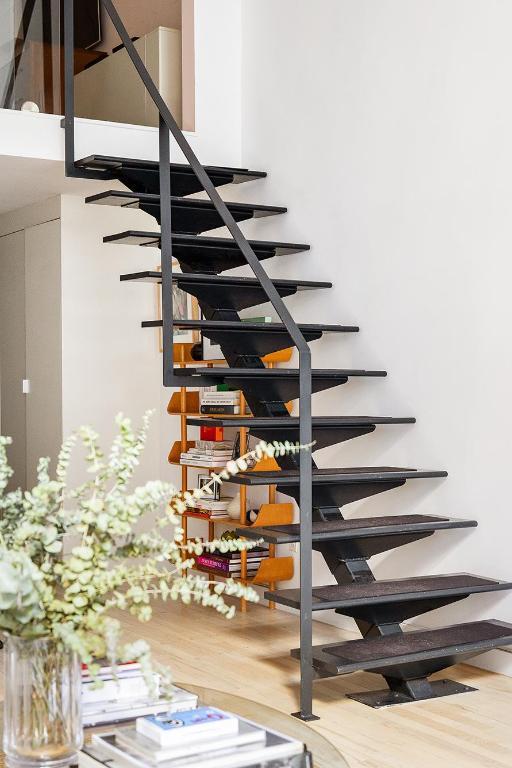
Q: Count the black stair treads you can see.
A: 11